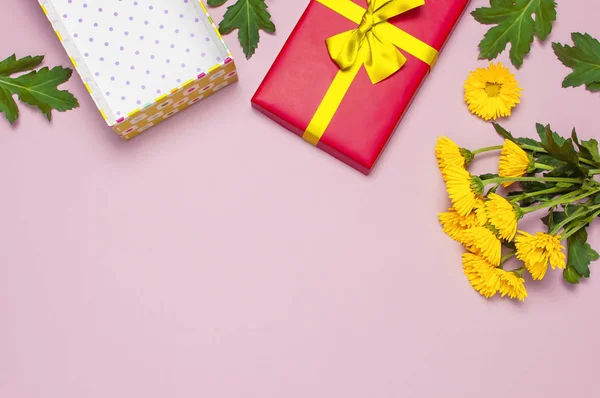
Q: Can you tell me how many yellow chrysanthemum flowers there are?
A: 10